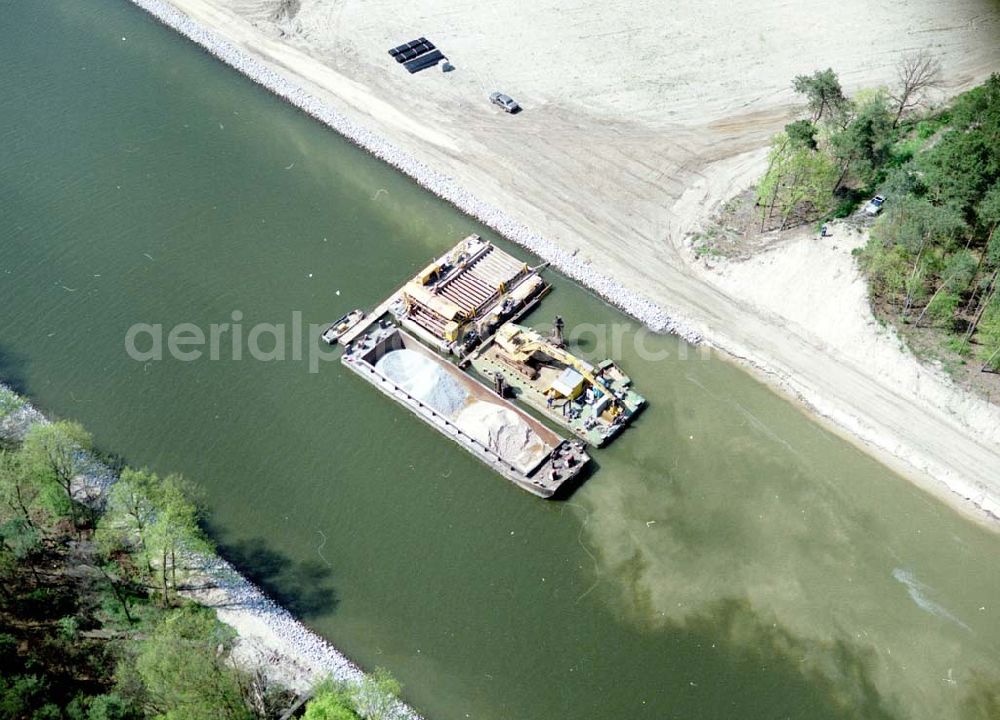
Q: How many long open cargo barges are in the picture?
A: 1